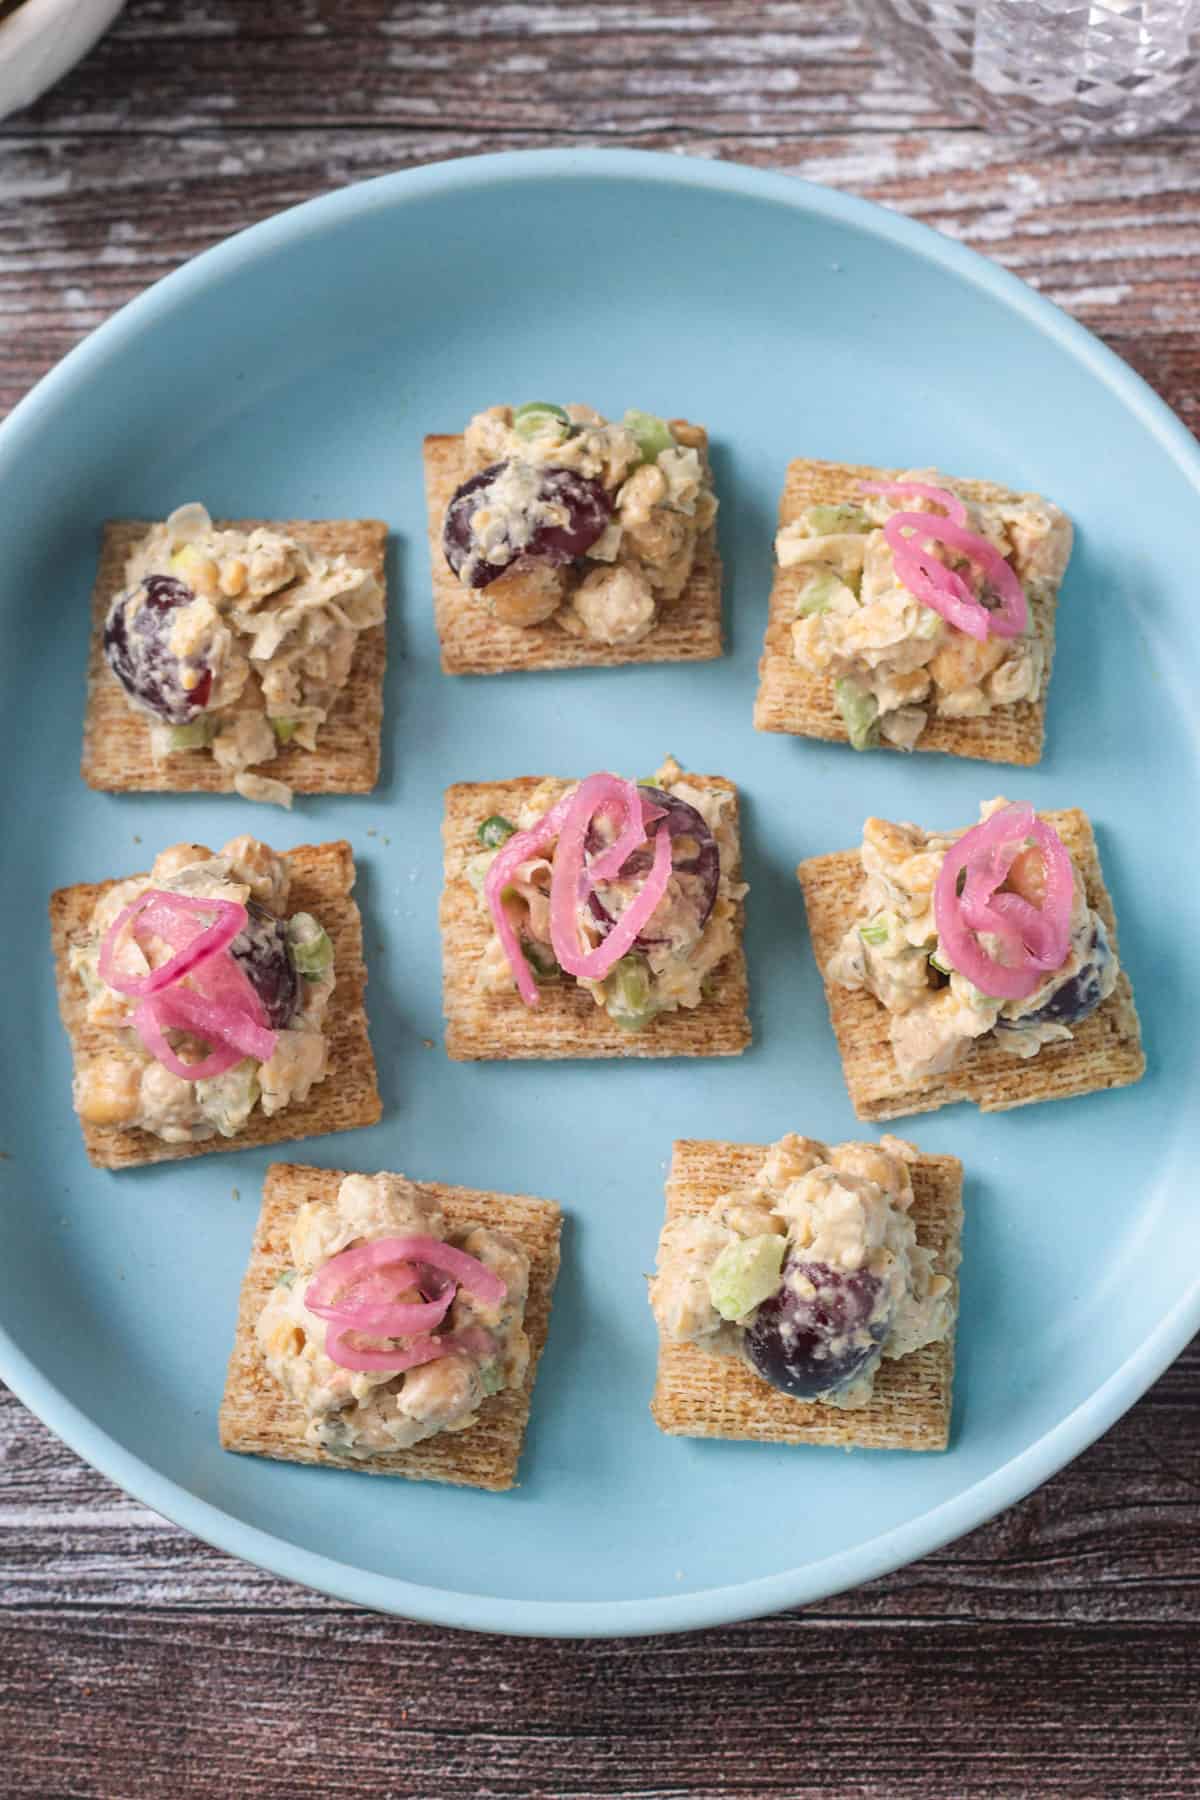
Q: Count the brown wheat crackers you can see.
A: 8